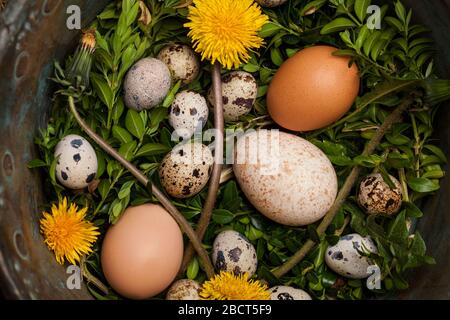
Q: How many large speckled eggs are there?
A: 1